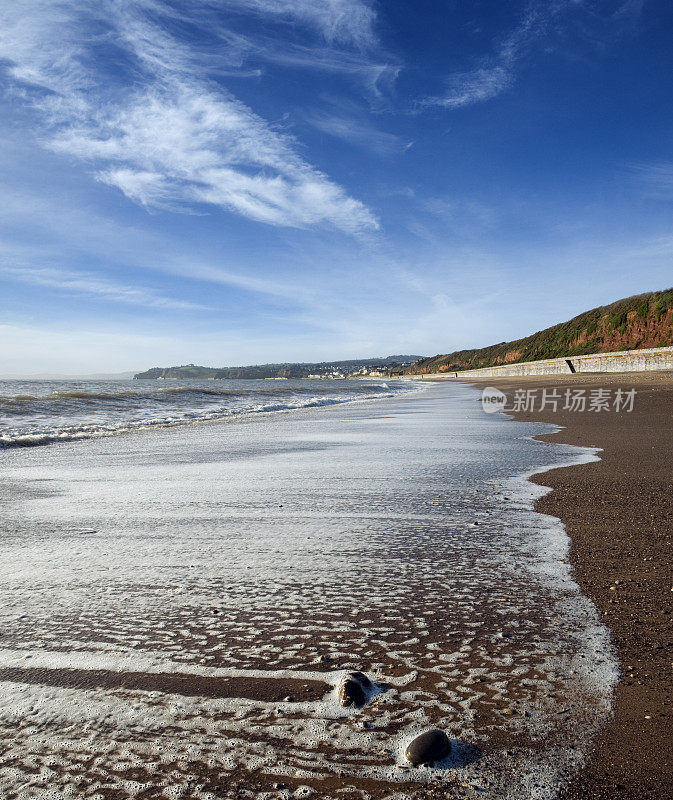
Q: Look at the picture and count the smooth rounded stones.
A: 2